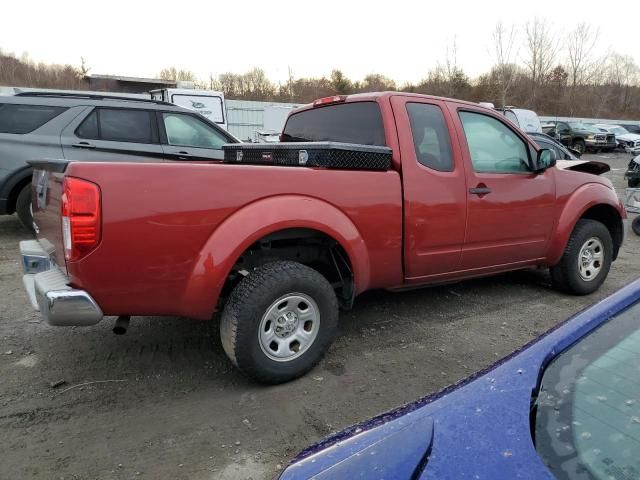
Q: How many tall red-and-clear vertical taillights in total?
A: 1